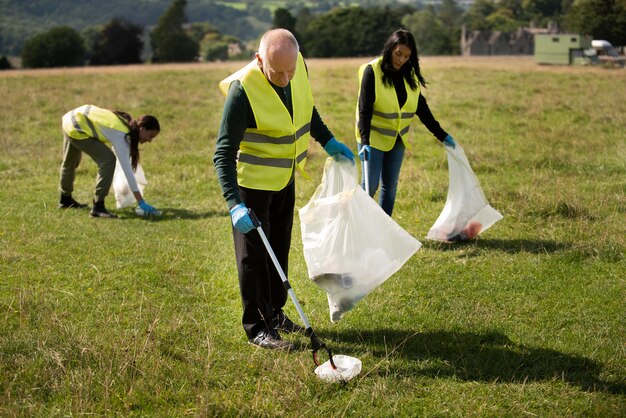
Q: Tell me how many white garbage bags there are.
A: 3